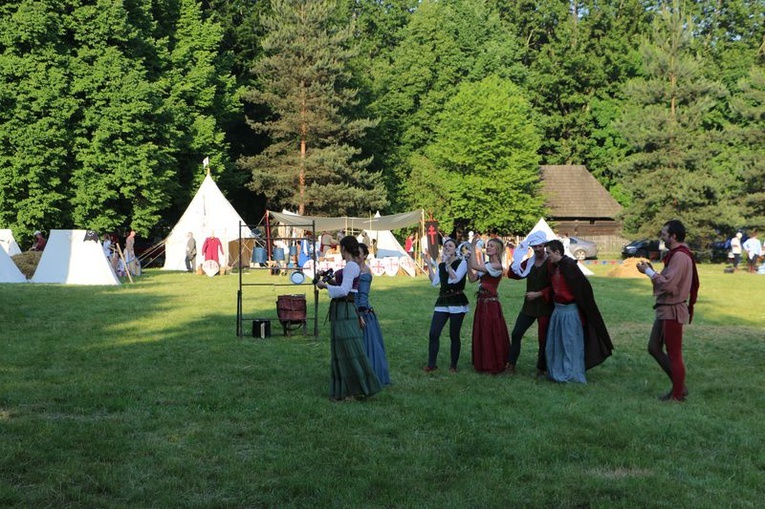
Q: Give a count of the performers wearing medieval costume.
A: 7